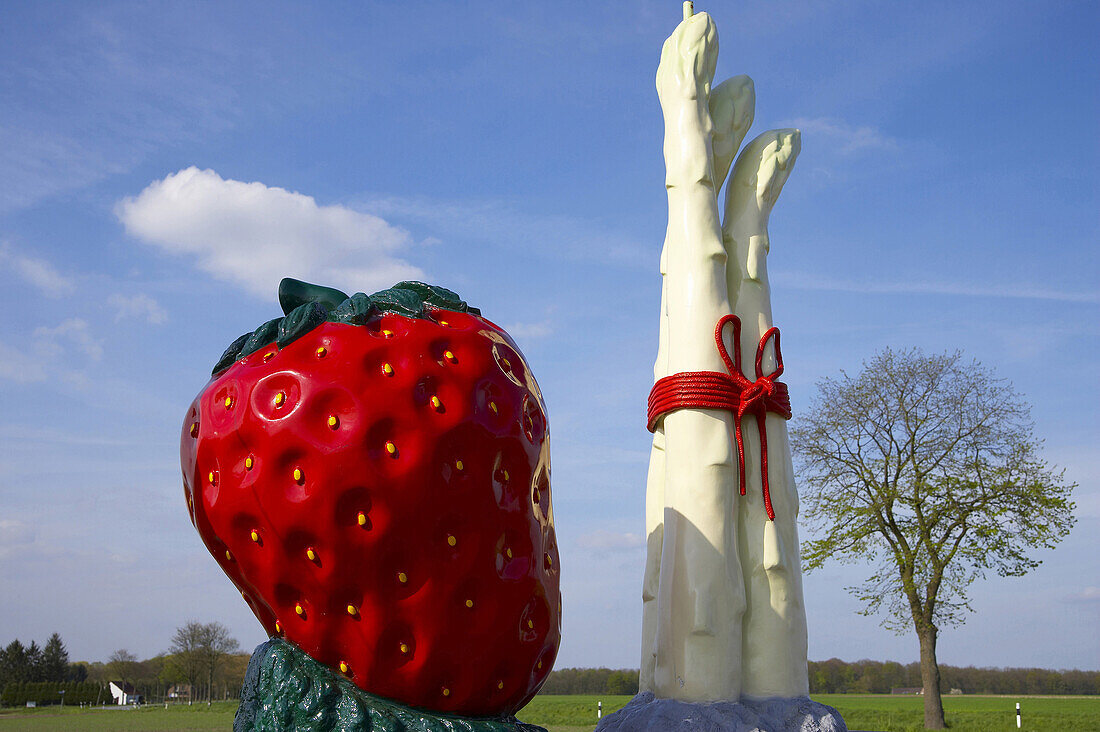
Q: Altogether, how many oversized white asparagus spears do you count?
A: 3